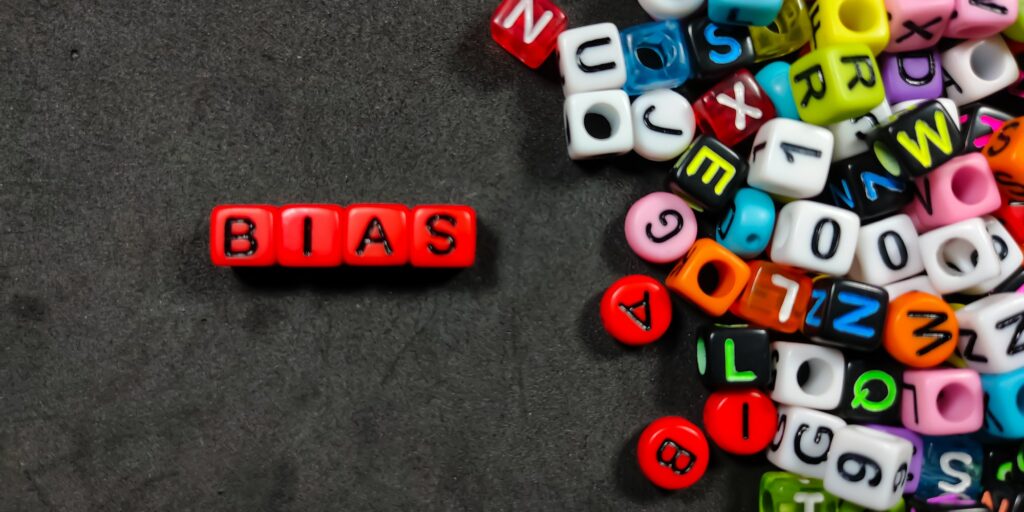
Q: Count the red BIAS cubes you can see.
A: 4